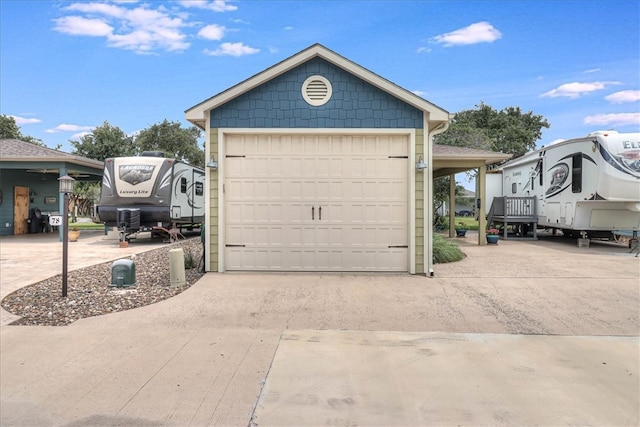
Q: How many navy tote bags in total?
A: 0